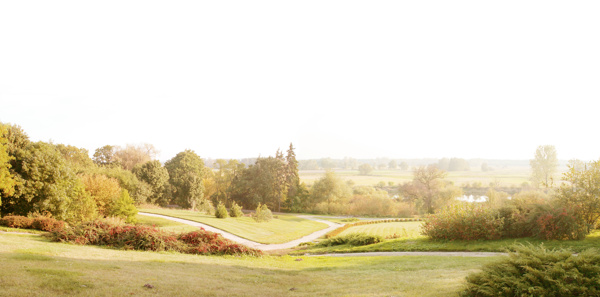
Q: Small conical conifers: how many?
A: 3